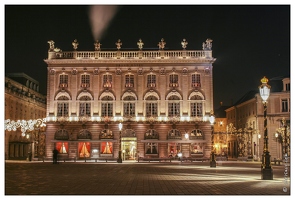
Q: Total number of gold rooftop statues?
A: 8